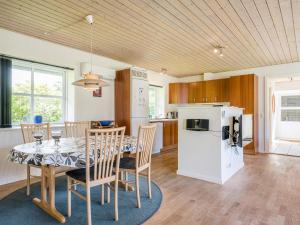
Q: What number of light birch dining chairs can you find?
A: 4